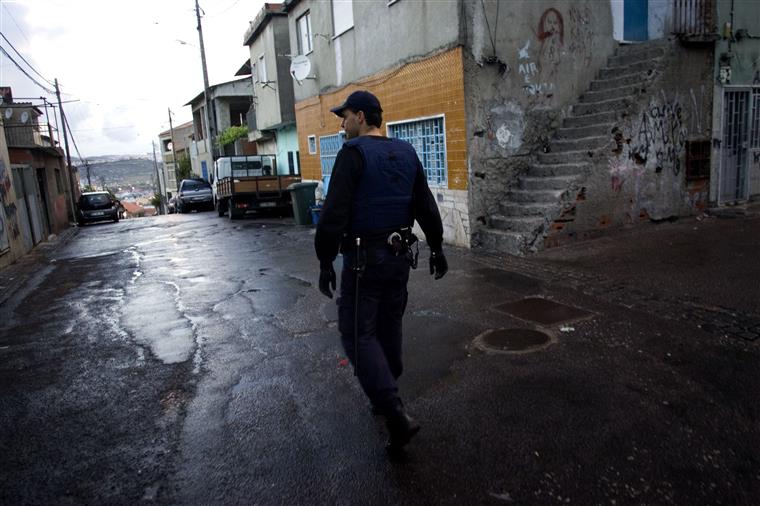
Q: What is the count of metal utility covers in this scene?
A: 2